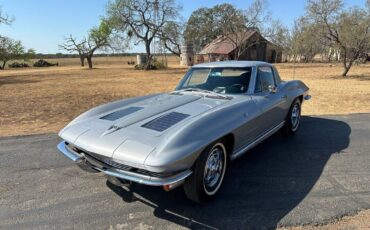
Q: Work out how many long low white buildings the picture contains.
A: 0